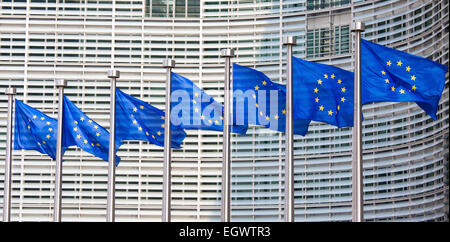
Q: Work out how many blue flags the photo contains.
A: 7